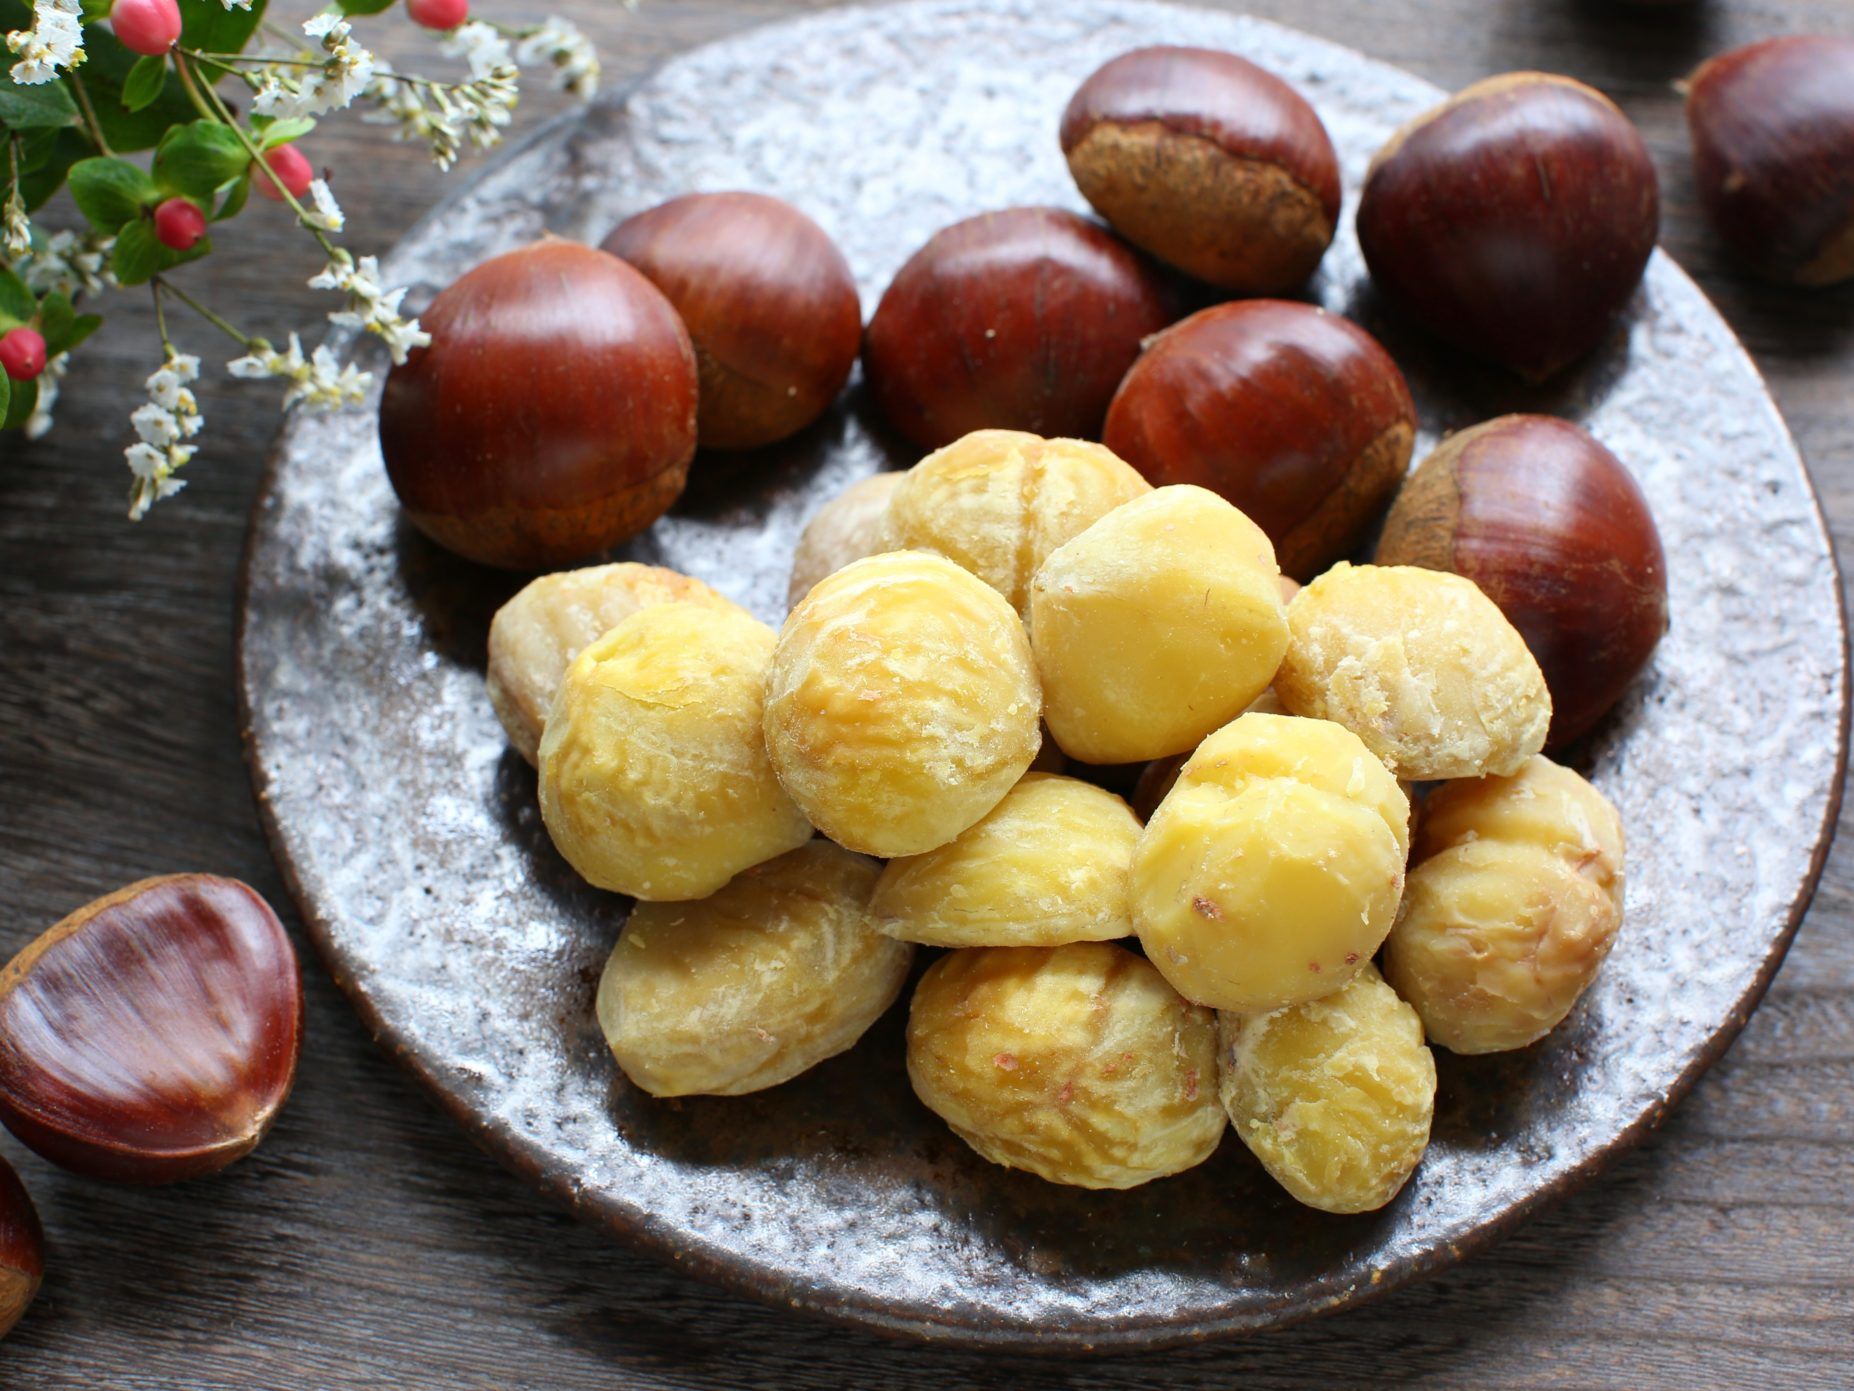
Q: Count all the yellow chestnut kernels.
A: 13